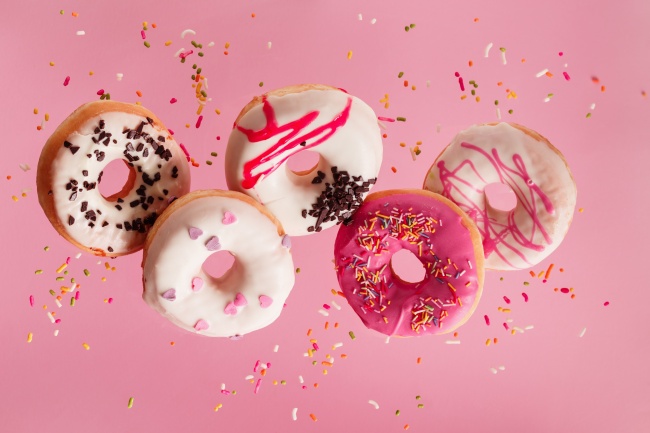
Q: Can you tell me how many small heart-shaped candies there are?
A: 11